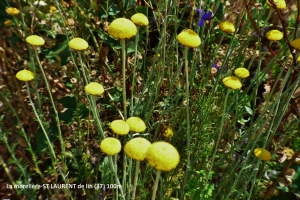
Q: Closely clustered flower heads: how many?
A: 5